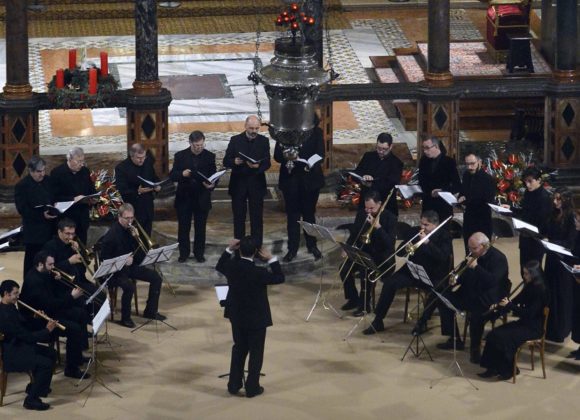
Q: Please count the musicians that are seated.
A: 8